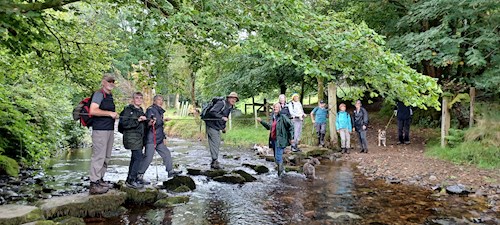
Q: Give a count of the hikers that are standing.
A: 11